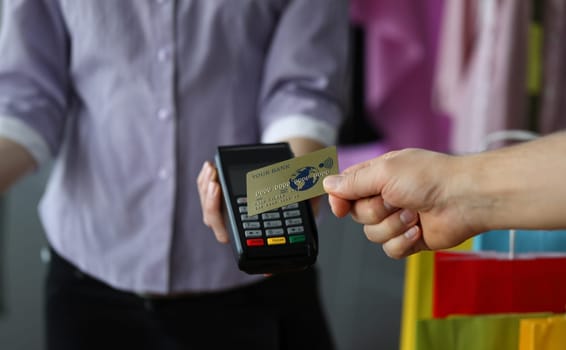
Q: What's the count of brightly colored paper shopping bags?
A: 5